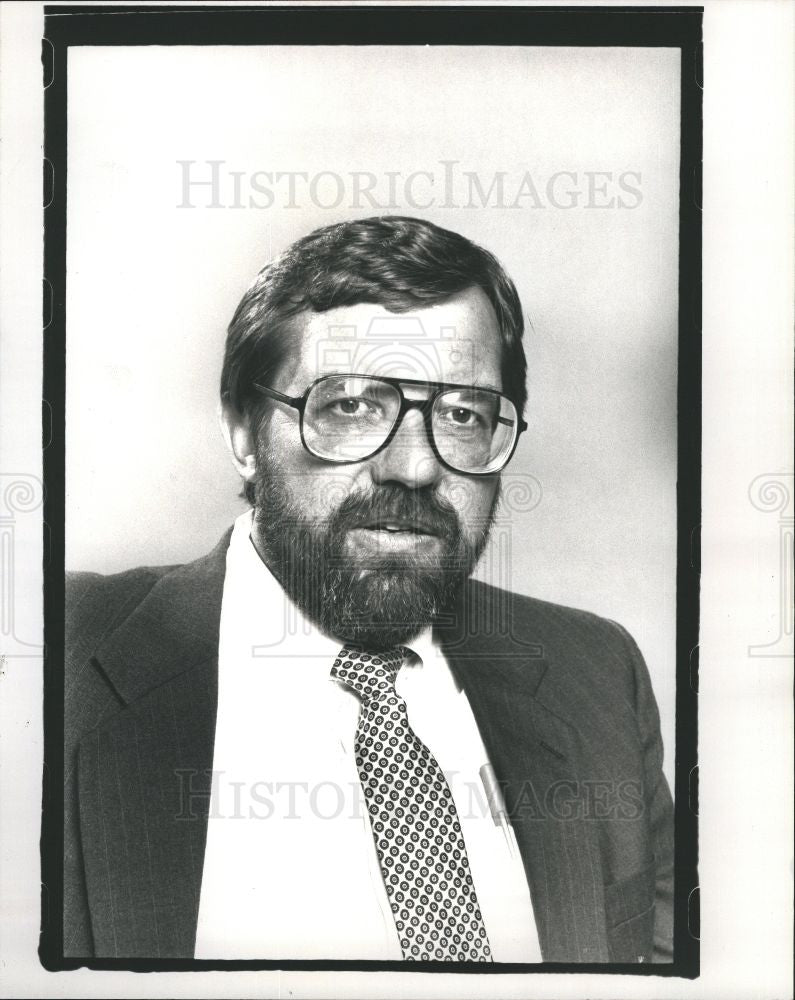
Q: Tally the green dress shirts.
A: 0